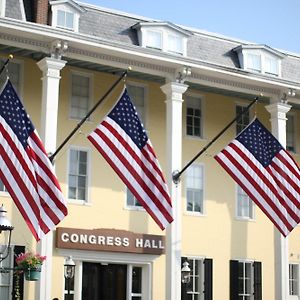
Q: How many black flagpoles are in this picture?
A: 3